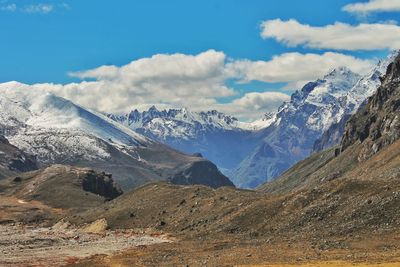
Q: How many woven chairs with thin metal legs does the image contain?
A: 0